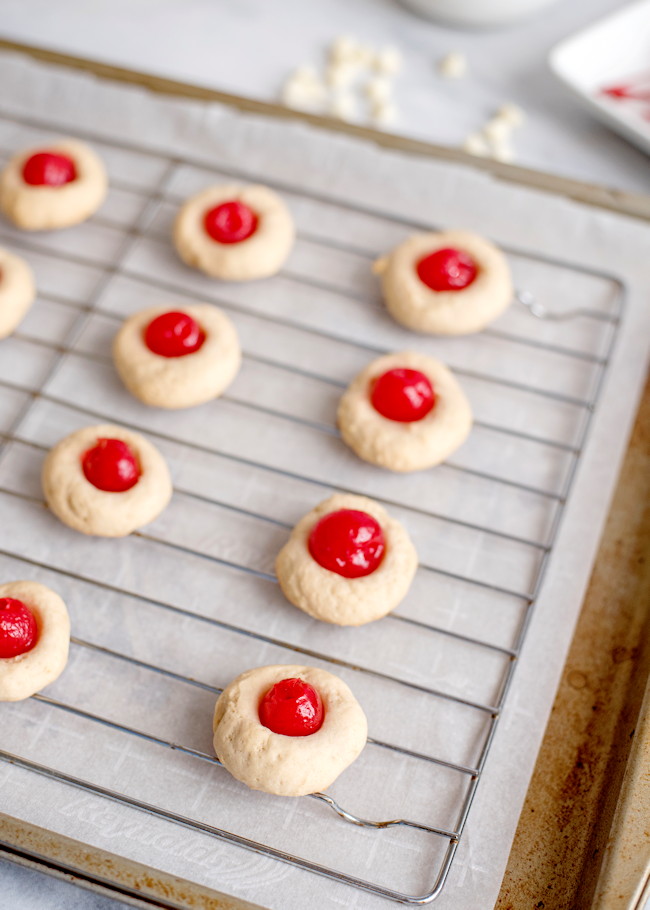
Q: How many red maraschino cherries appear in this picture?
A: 9